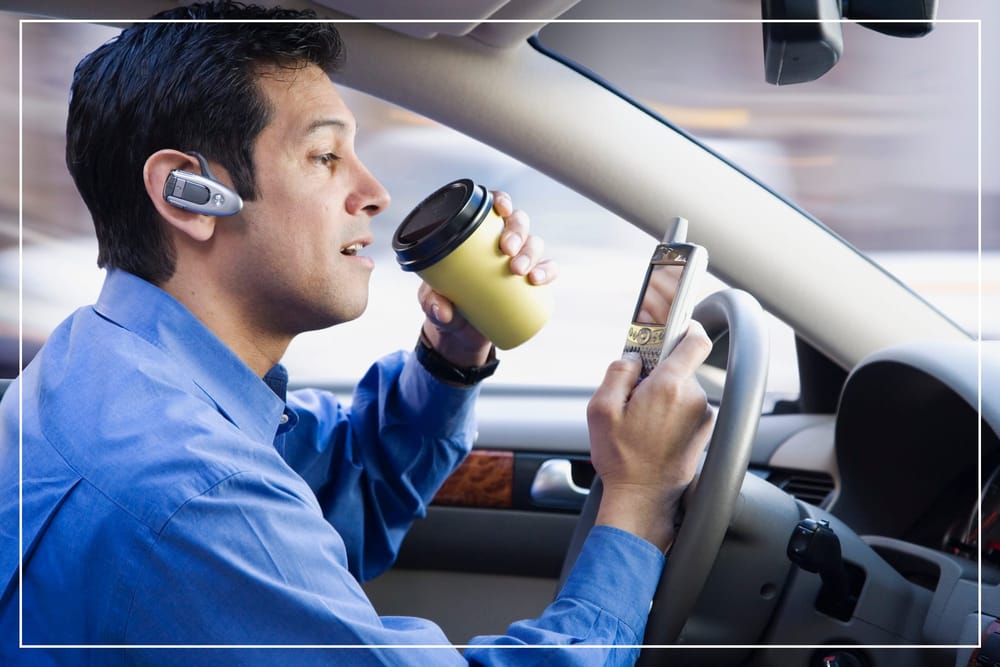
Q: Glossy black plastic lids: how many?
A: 1